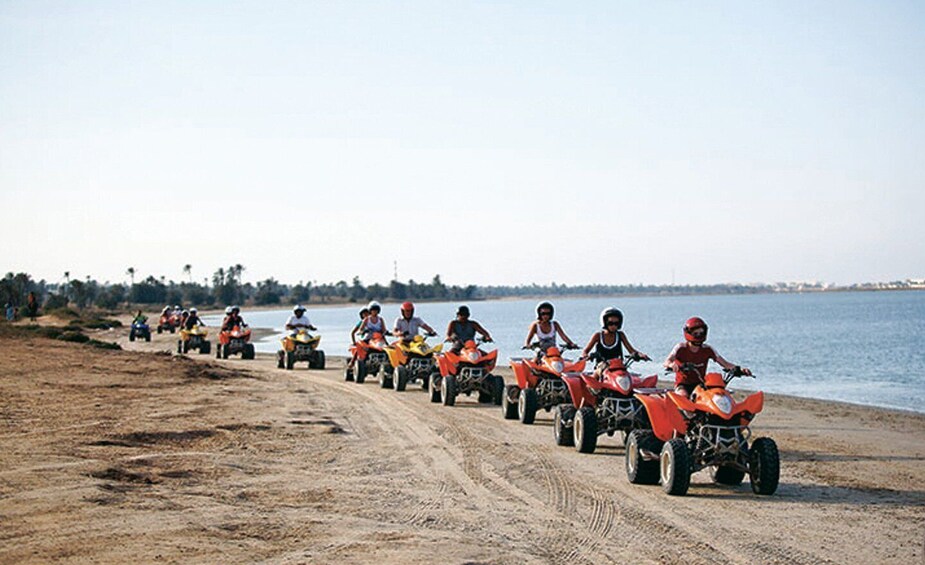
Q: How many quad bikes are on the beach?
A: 12